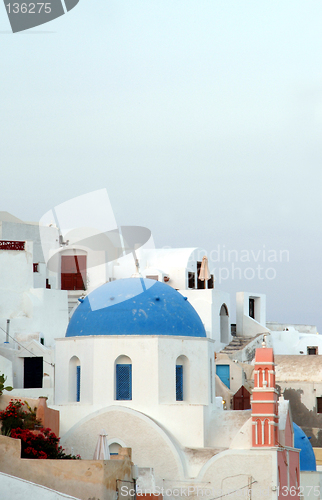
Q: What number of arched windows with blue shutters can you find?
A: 3